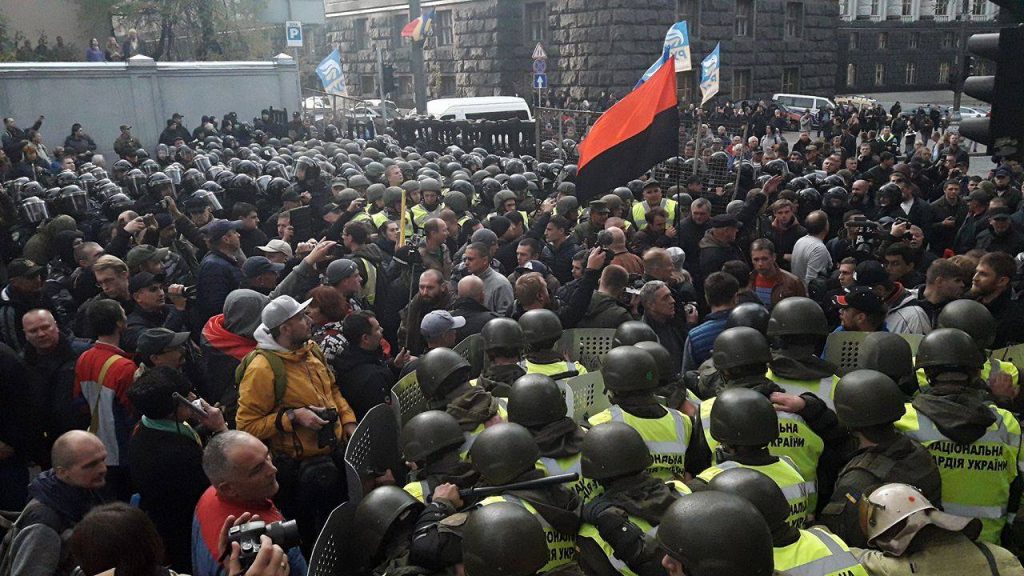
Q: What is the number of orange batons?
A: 1